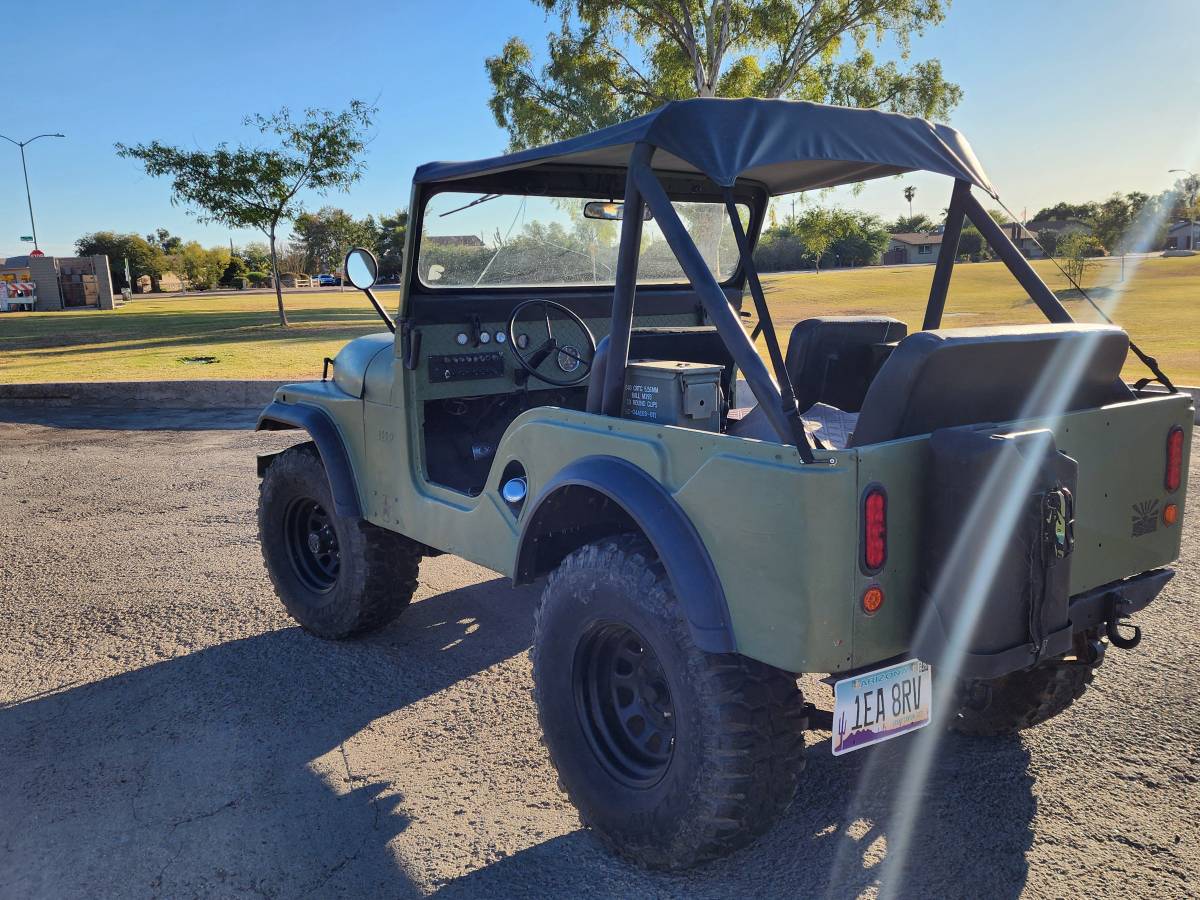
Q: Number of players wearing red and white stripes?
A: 0